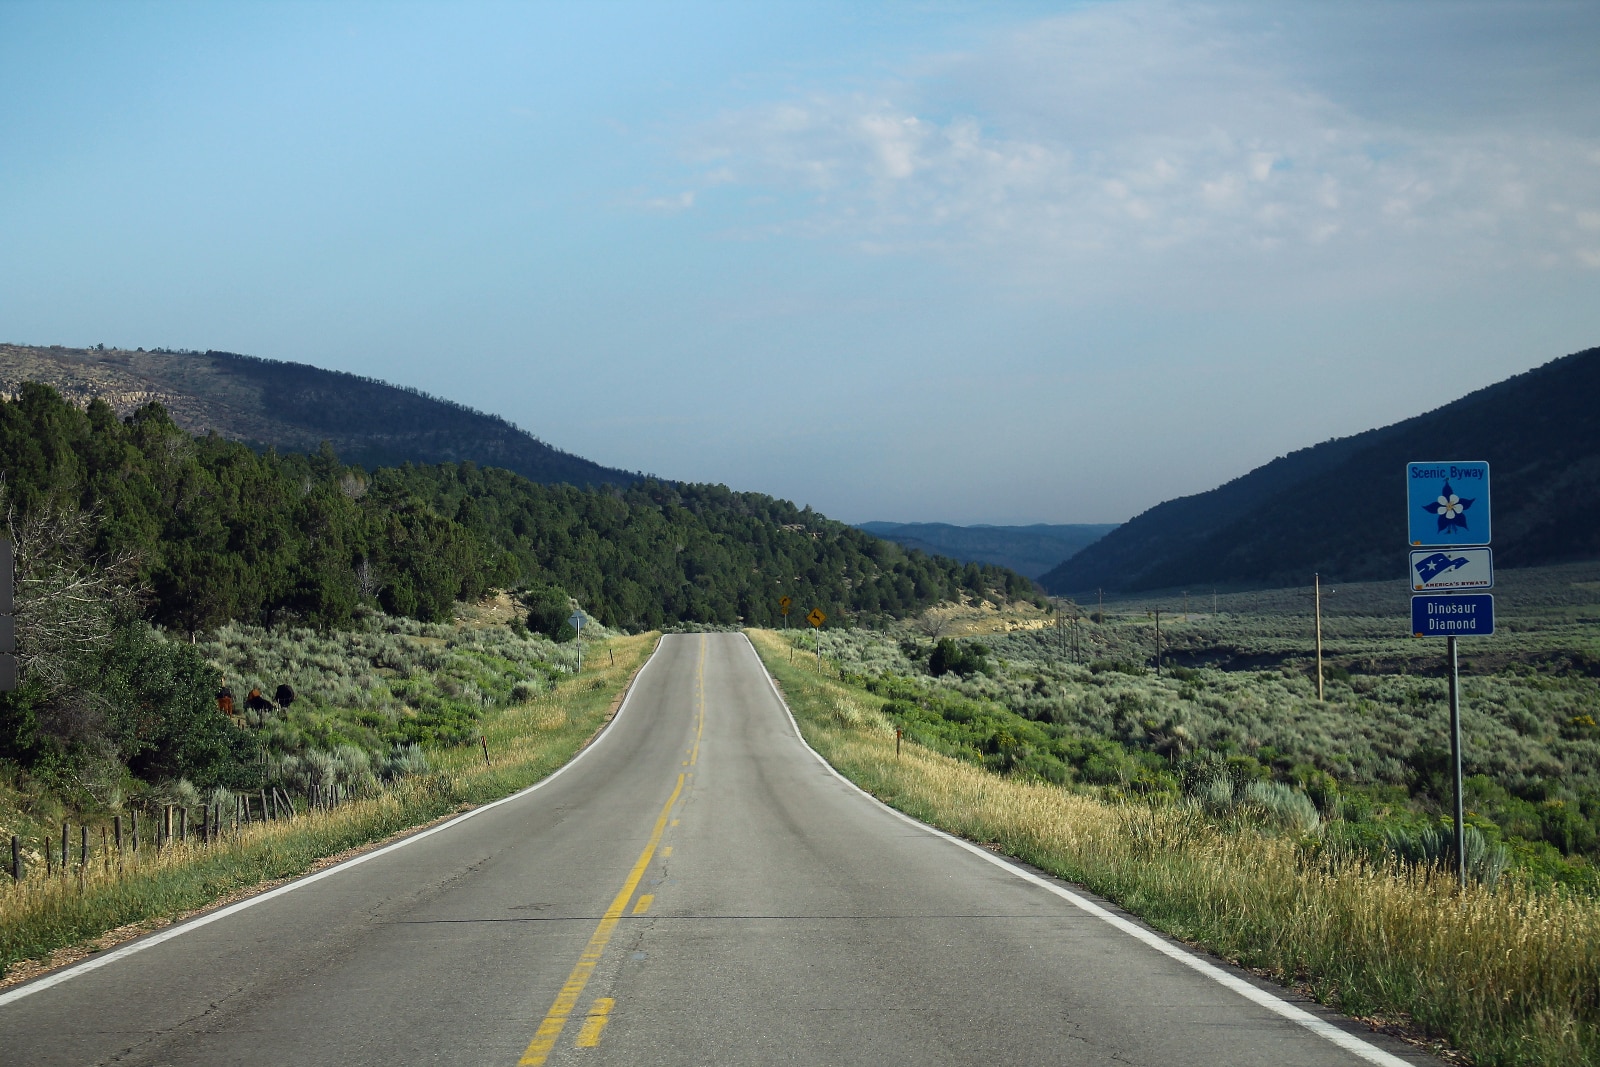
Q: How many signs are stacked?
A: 3